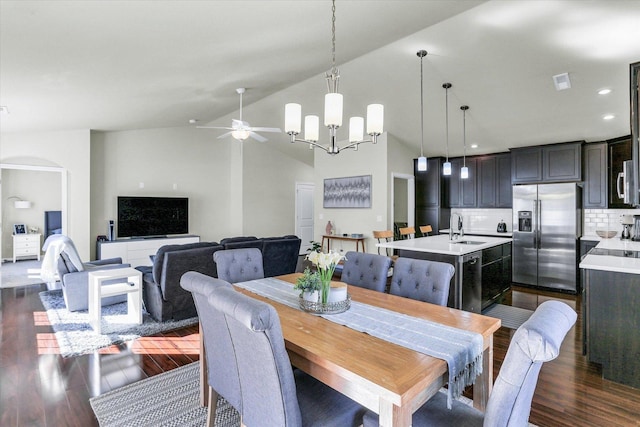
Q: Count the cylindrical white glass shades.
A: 8